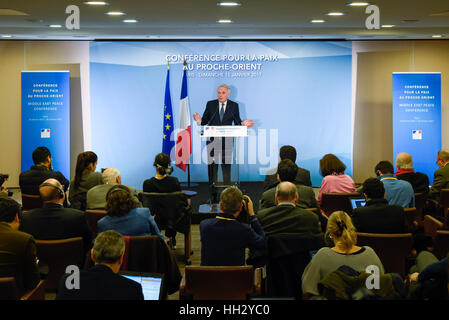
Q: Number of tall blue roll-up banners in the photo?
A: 2